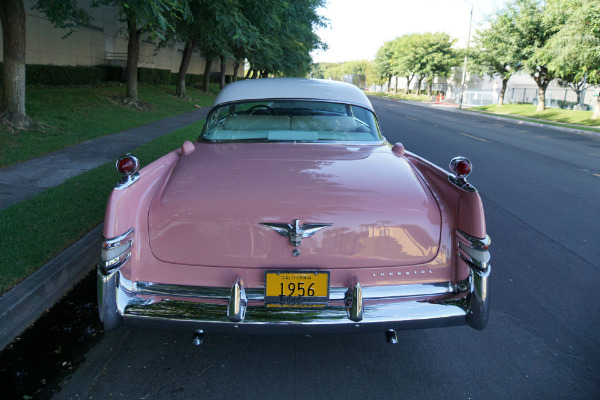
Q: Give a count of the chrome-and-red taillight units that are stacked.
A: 2